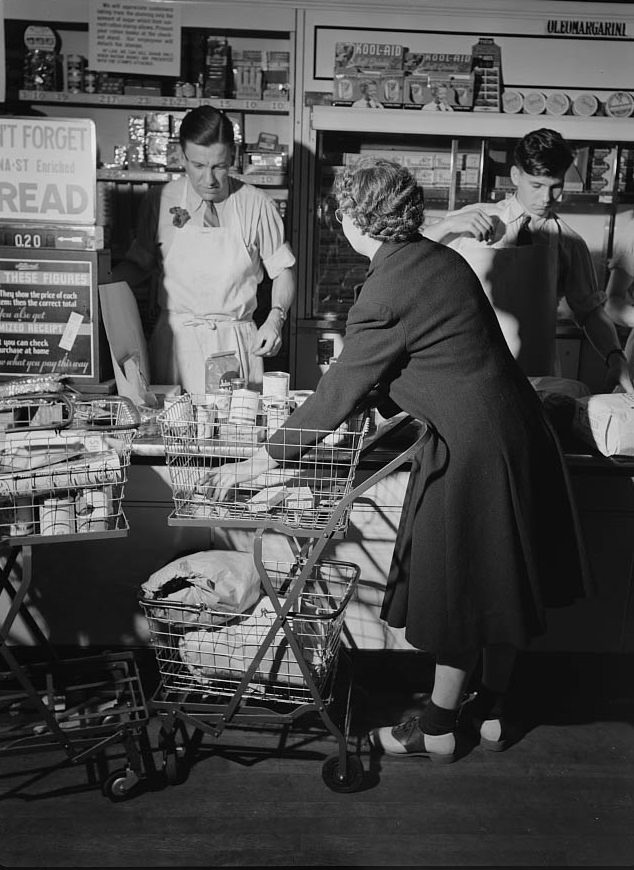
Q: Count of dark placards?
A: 1